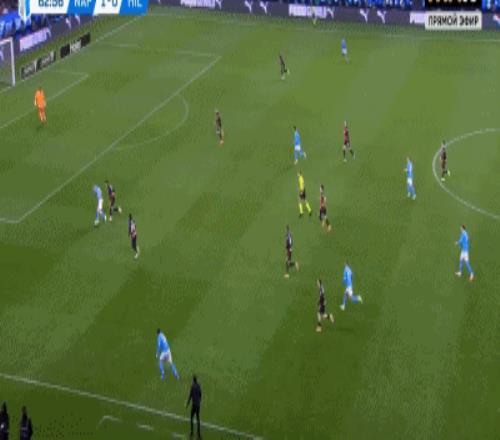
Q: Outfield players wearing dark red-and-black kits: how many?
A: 9